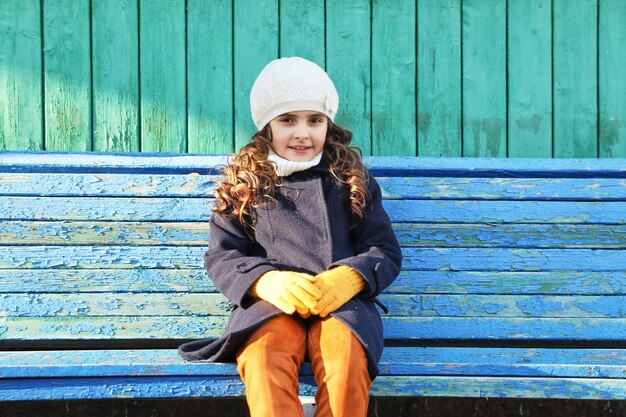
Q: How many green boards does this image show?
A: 14